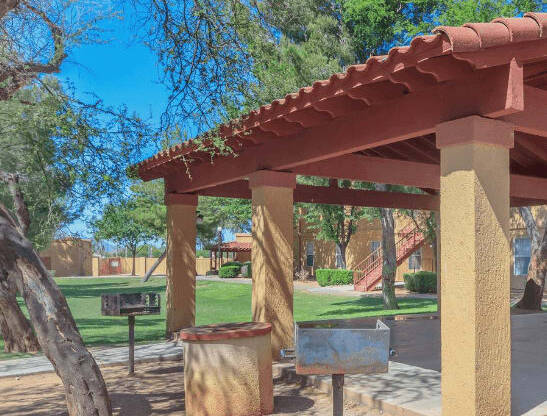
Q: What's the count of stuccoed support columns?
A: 3